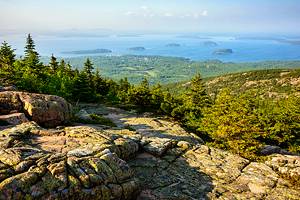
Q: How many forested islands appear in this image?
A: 5